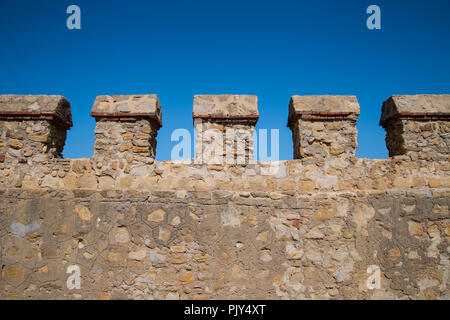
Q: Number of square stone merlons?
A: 5